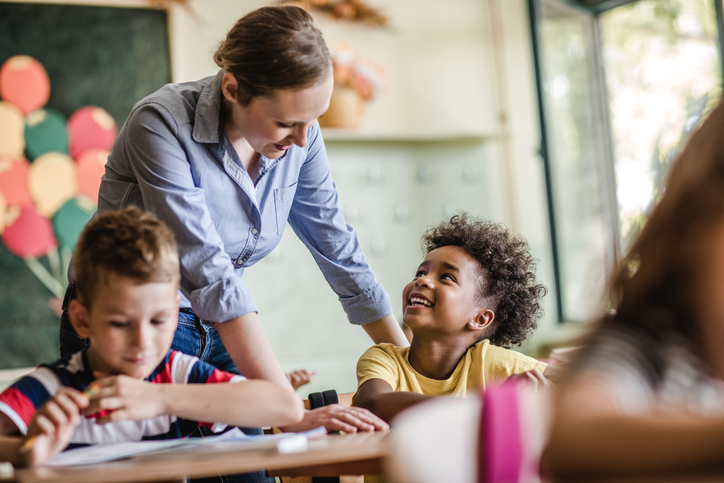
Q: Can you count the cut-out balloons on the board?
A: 10